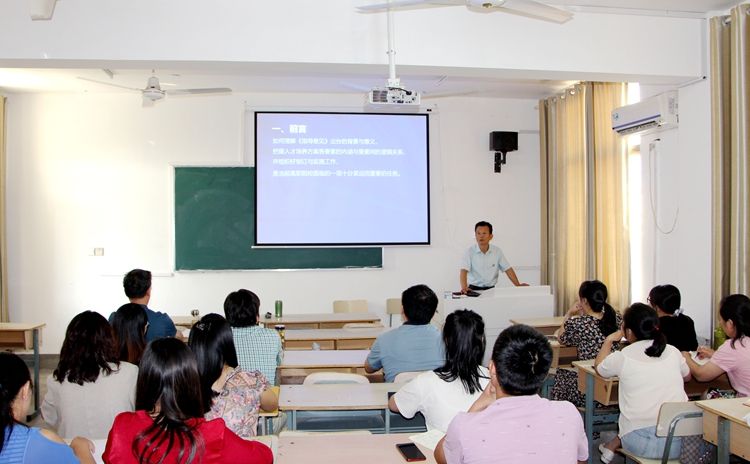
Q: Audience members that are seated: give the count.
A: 14